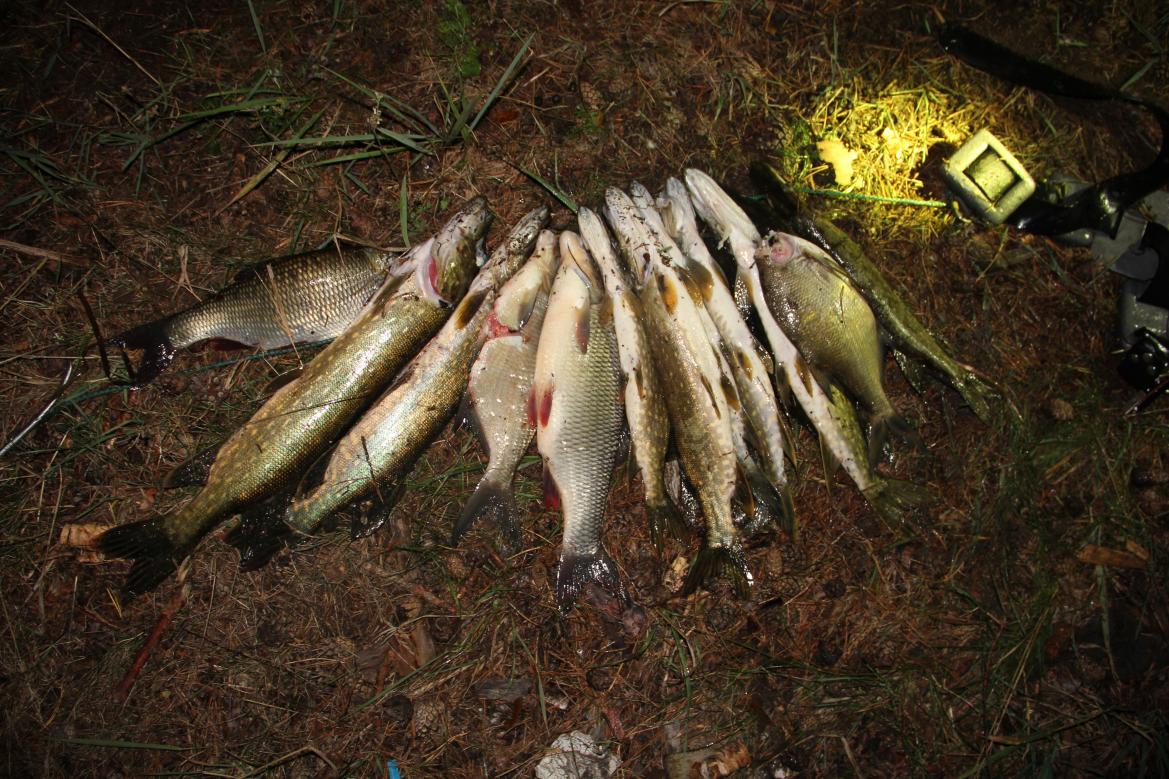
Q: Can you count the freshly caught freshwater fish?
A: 12